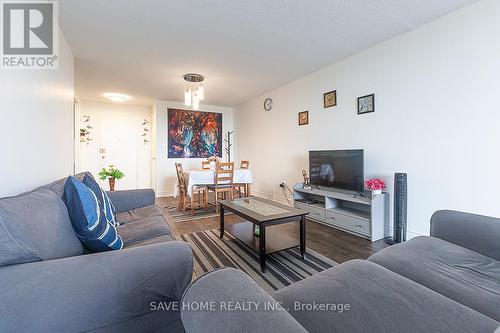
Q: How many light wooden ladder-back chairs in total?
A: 4